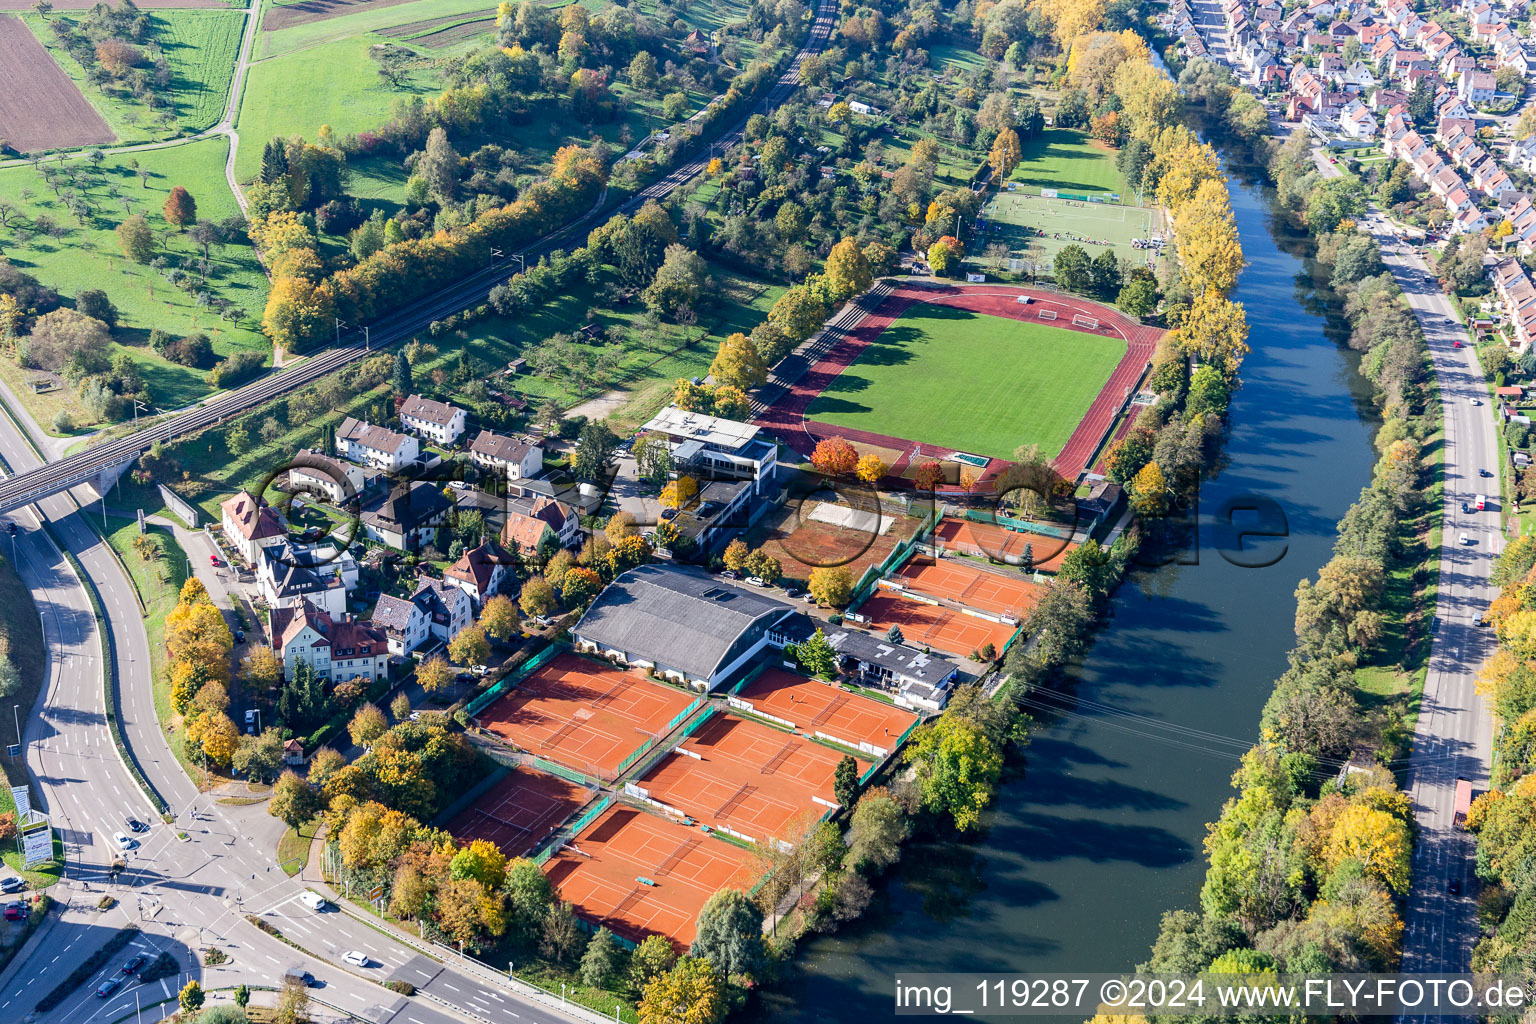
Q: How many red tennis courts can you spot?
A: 11